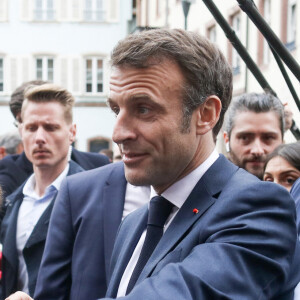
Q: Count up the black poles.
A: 3